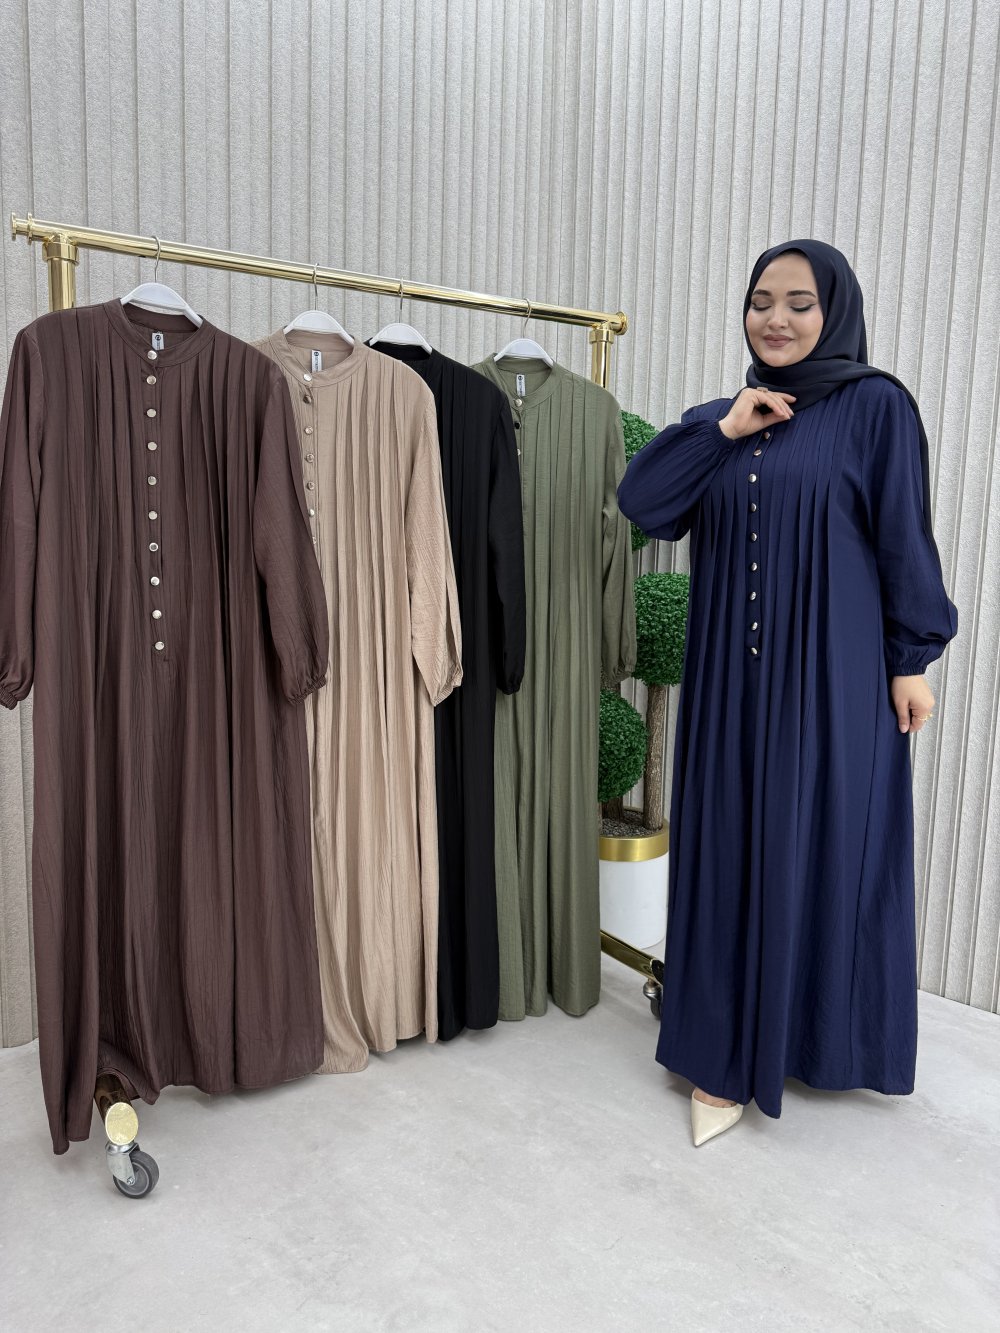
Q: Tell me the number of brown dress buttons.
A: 10